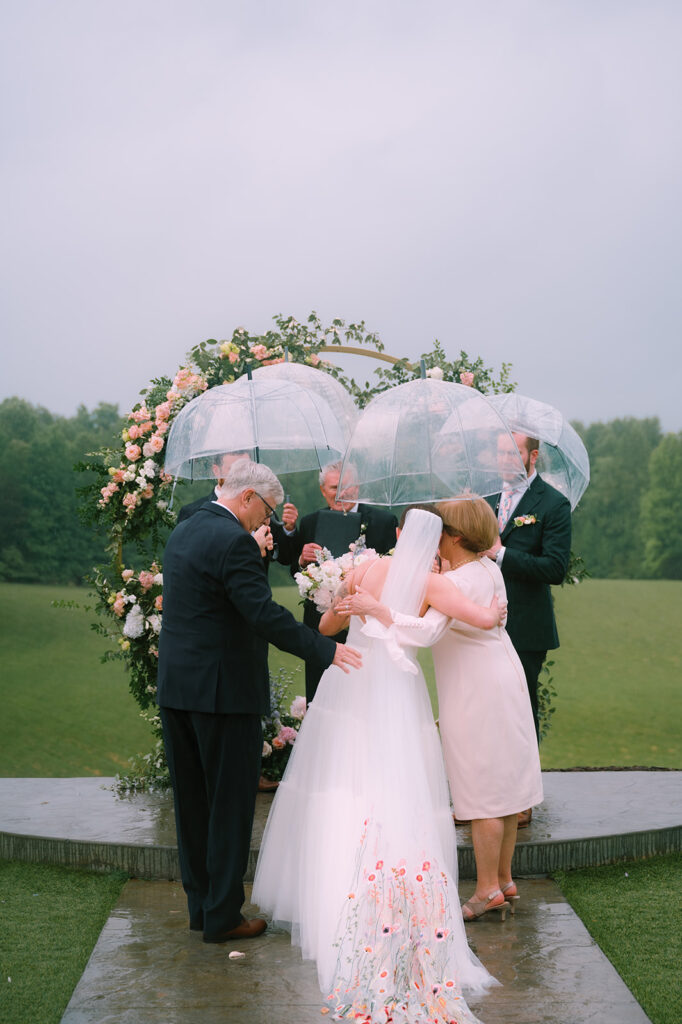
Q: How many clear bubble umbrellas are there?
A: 4